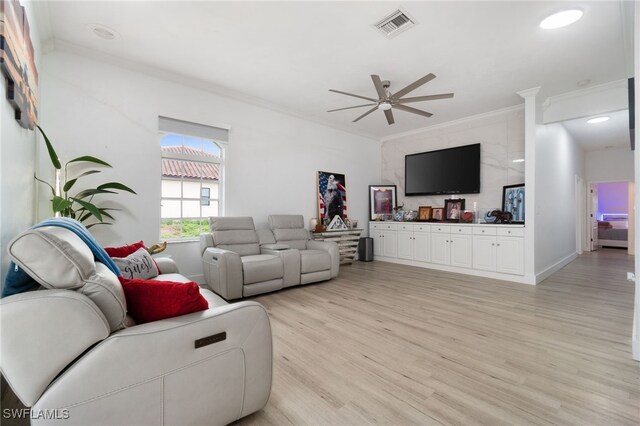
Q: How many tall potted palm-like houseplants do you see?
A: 1